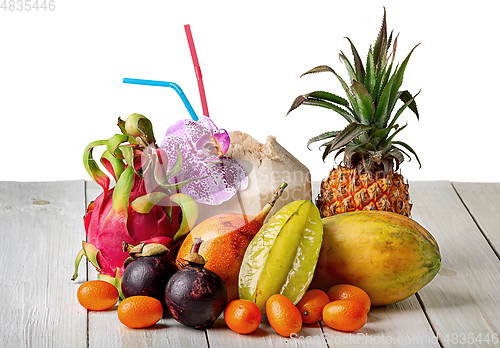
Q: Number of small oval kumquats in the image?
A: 7